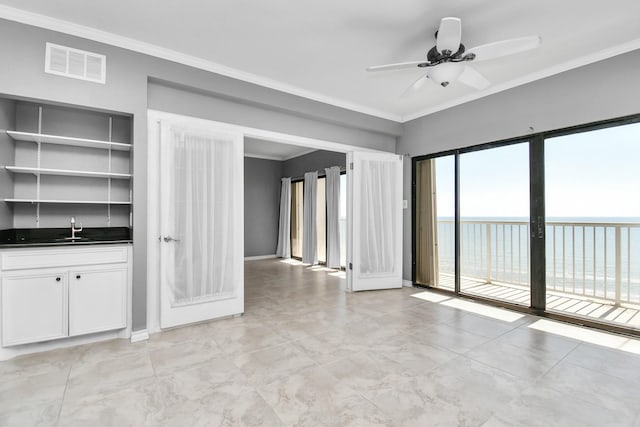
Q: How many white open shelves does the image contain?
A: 3